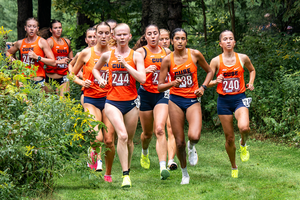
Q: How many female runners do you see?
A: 10